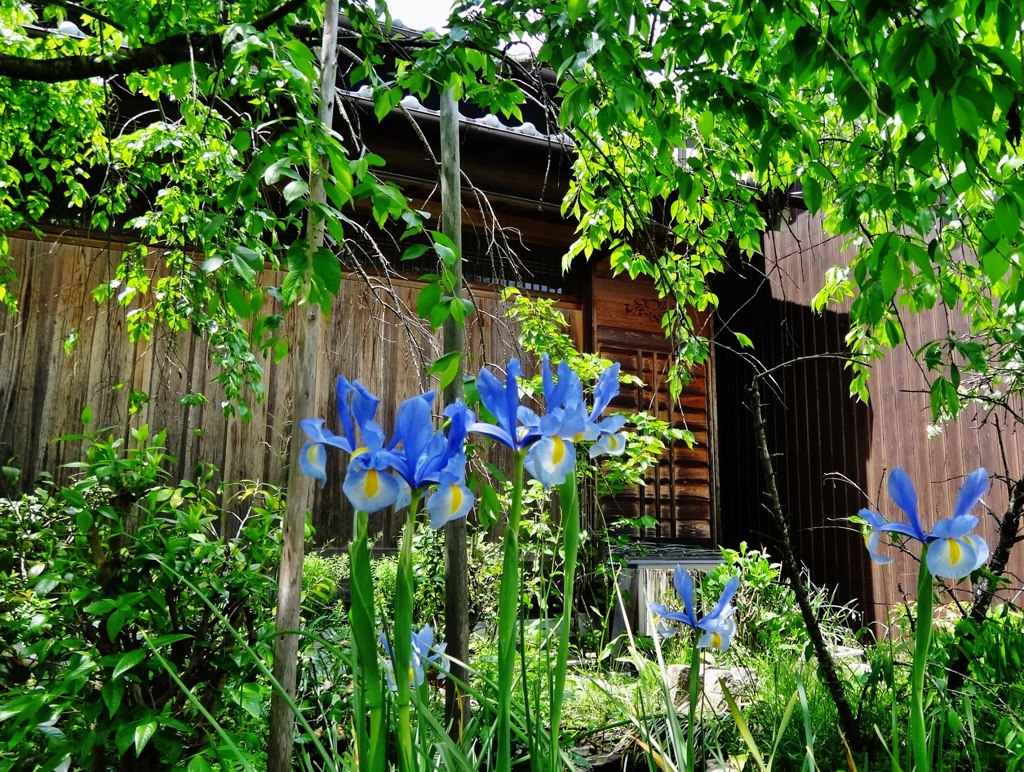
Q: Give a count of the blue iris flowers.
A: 7